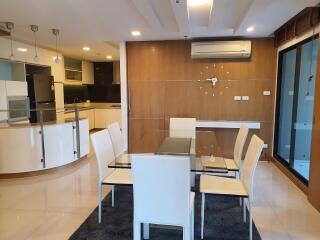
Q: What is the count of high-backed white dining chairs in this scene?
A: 6